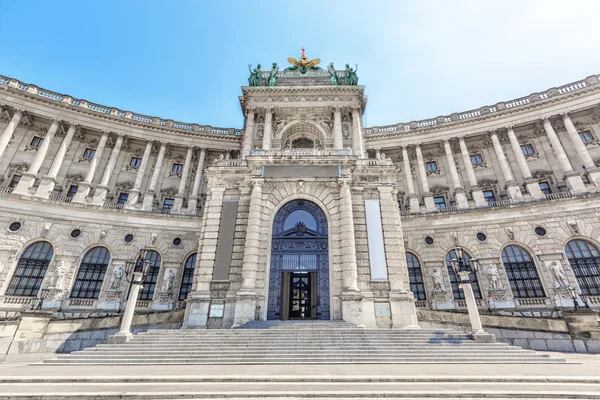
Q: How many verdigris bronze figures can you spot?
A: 4